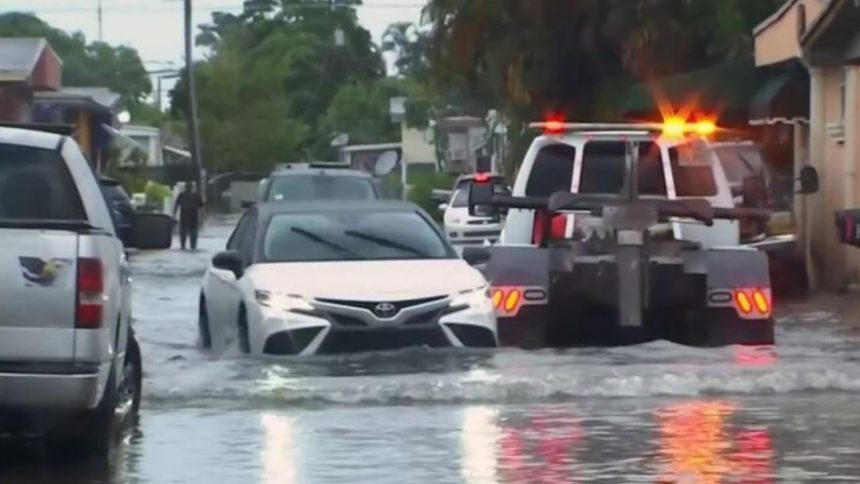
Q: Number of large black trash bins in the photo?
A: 1